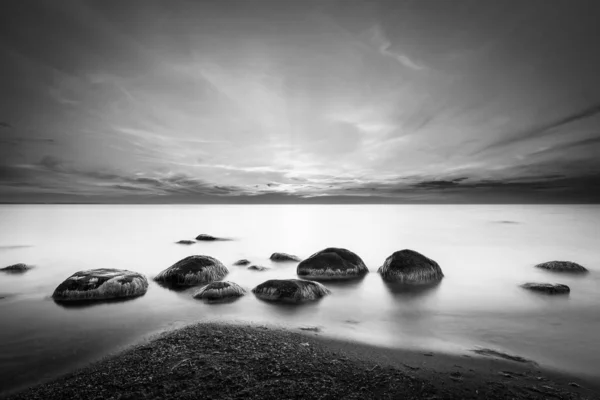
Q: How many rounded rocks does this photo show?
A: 14